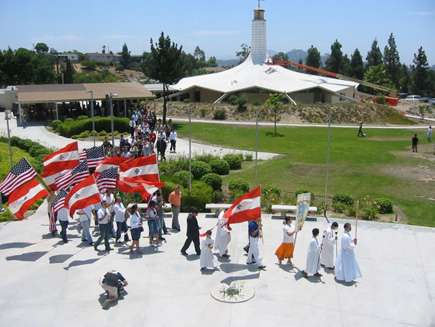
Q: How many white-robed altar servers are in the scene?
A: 5